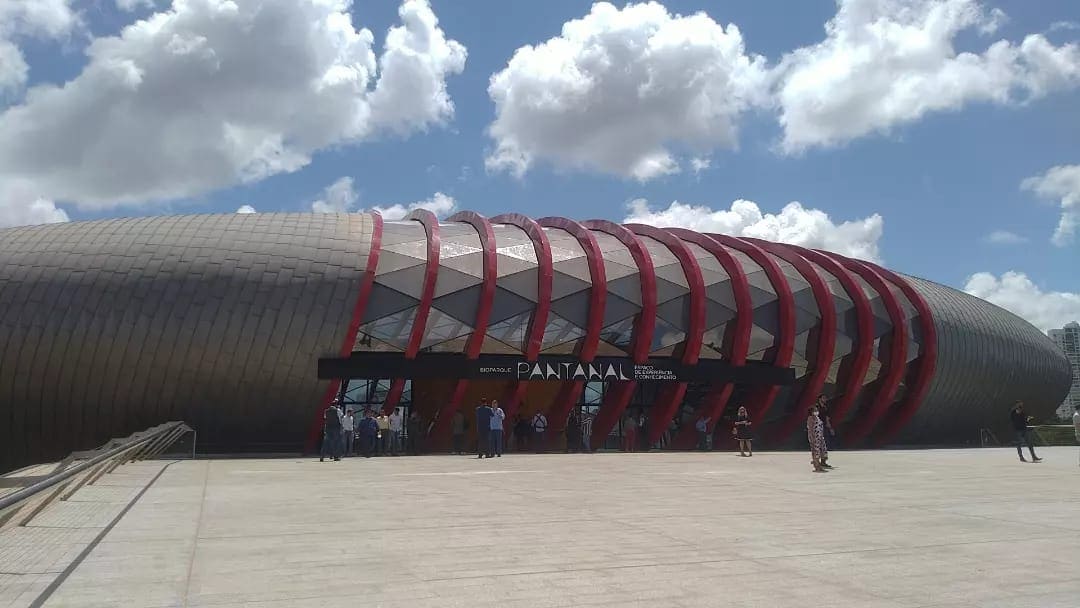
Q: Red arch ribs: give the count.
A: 13